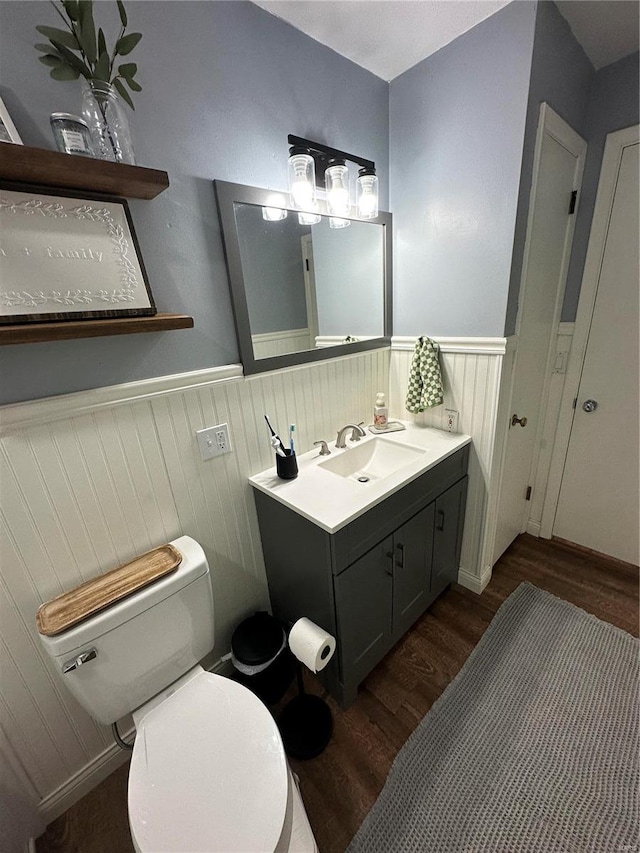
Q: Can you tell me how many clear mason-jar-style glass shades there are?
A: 3